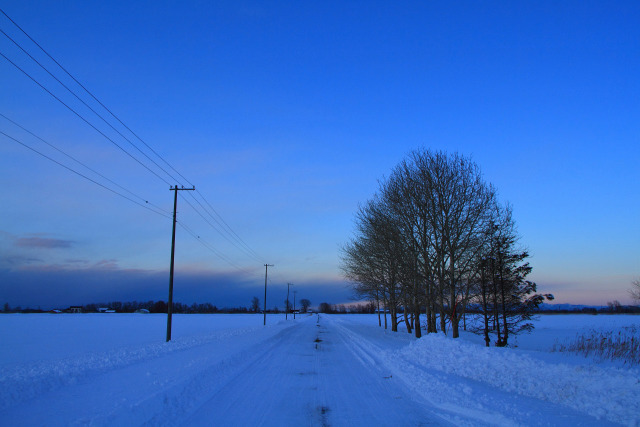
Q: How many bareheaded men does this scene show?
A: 0